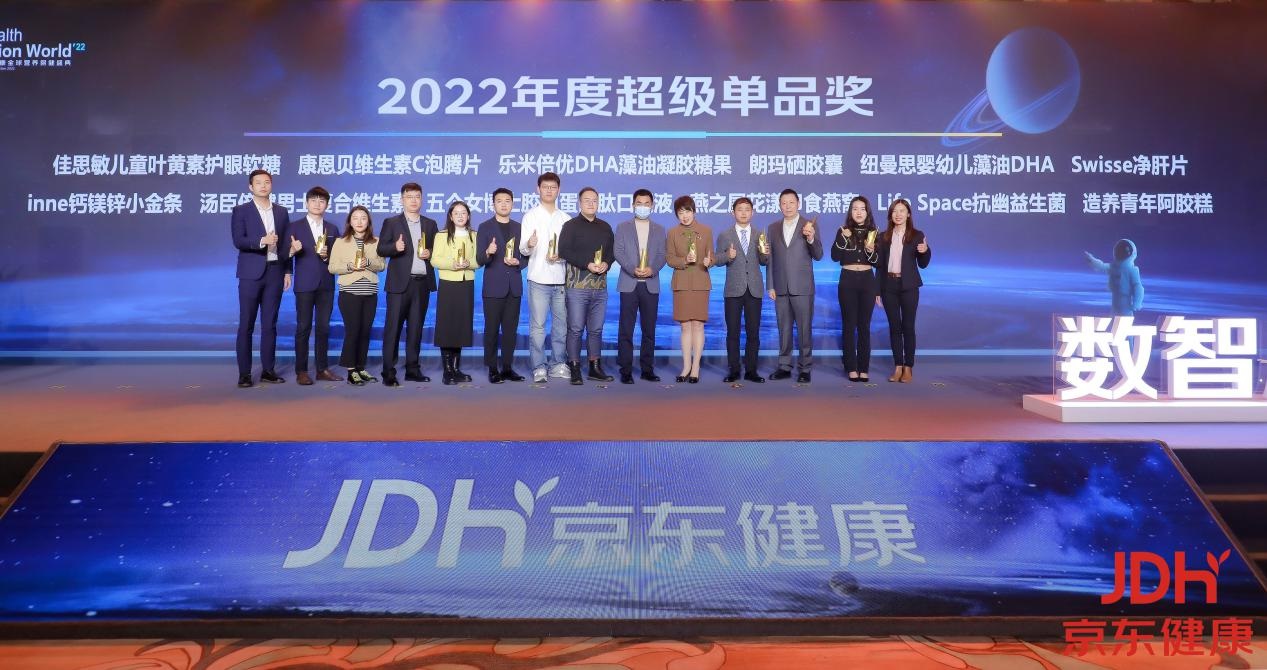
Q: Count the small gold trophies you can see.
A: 12